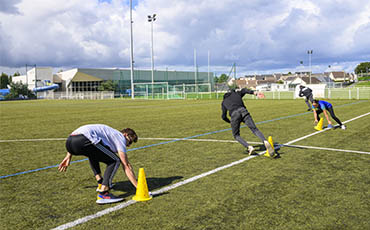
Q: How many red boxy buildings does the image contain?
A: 0